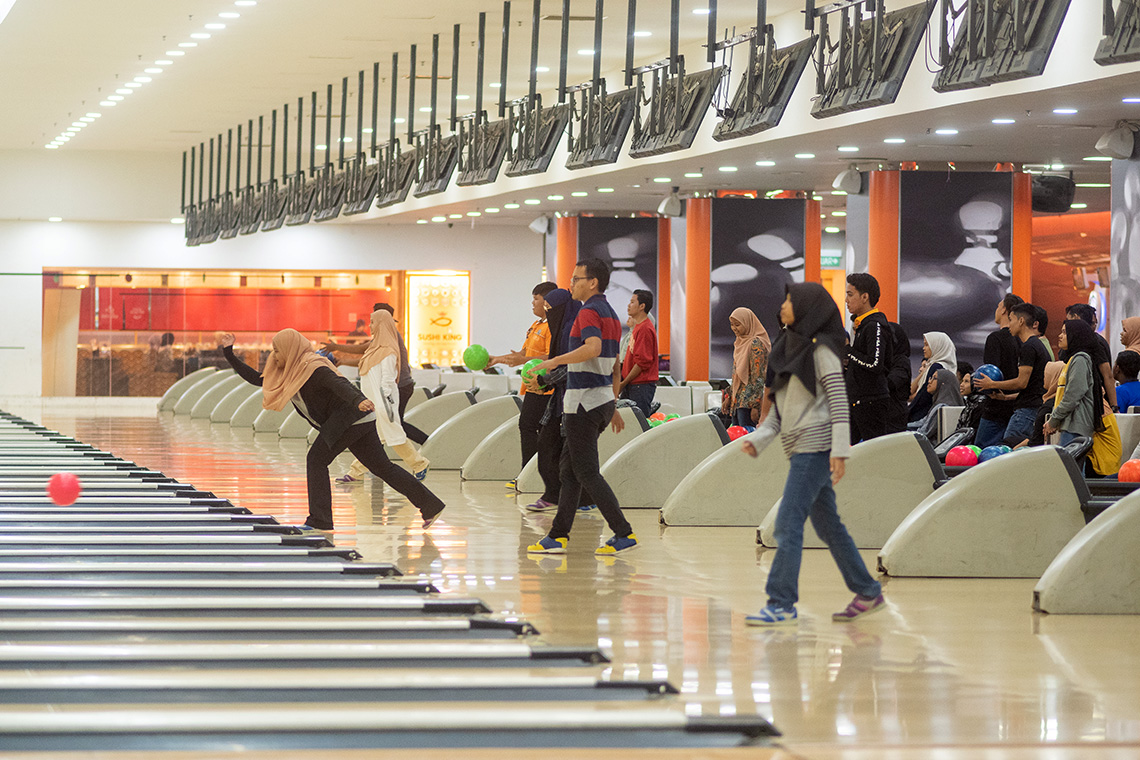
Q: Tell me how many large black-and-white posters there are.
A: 3